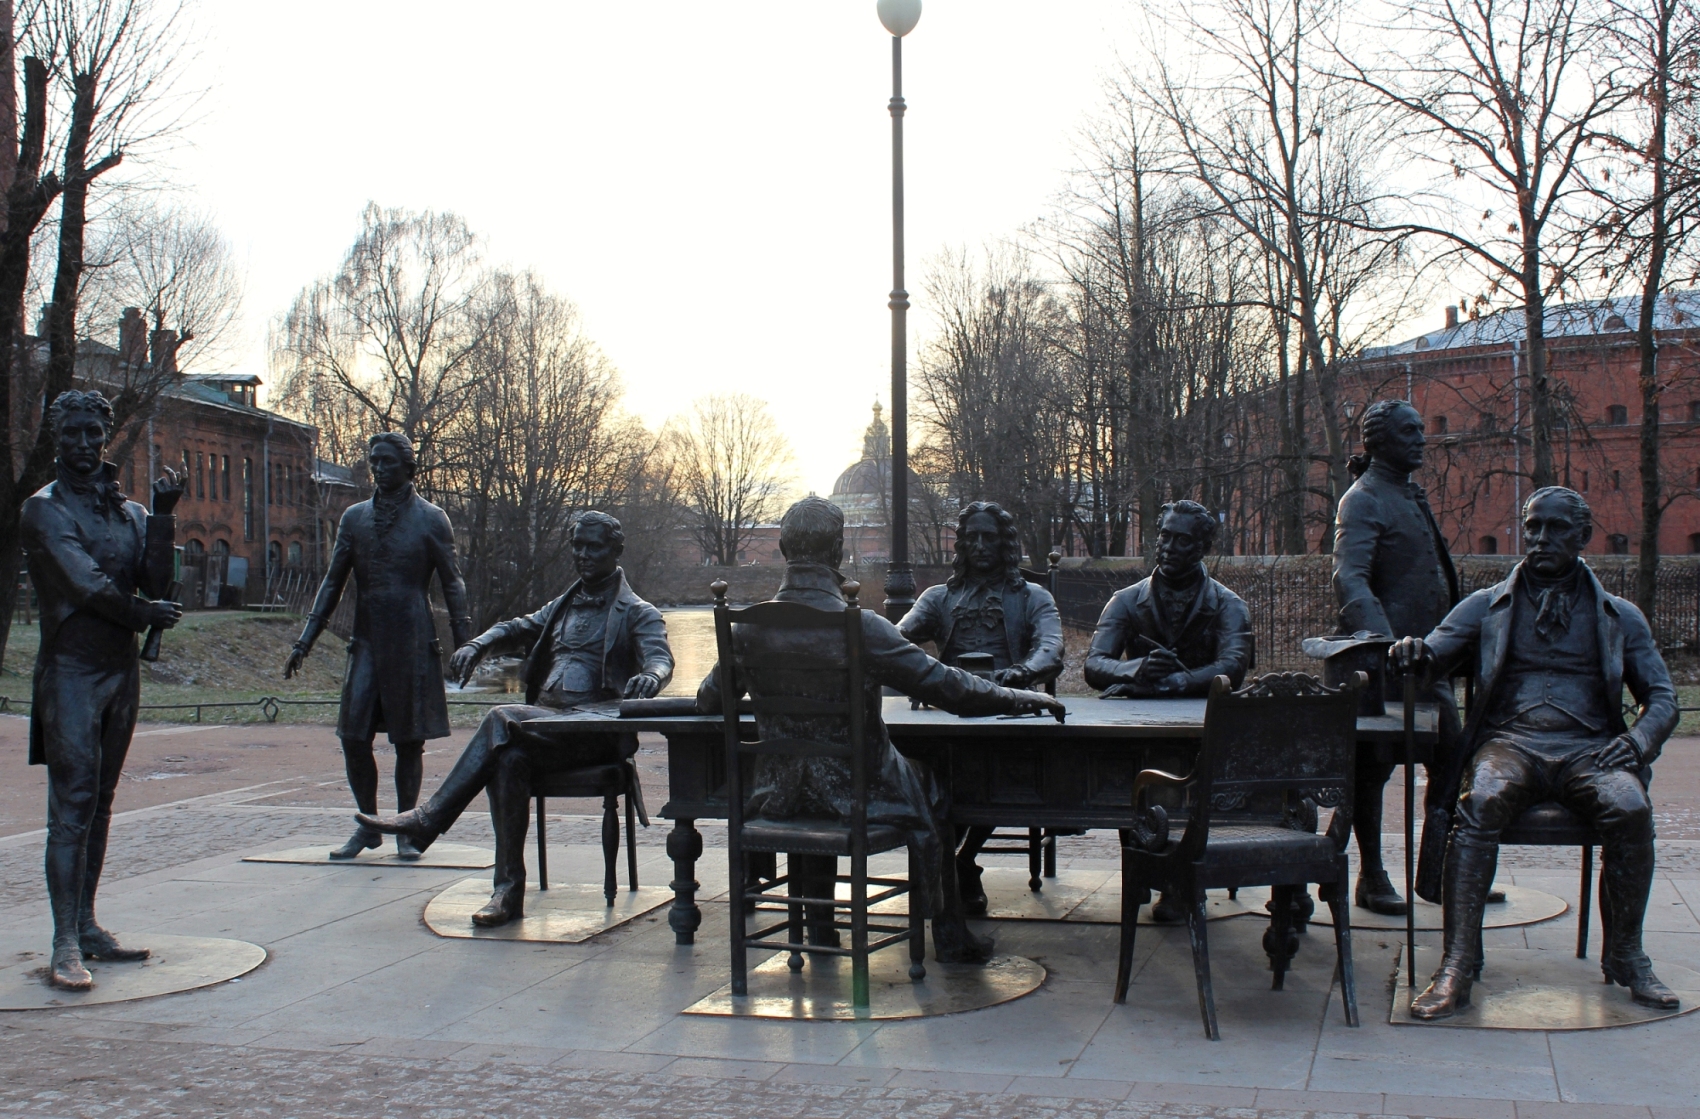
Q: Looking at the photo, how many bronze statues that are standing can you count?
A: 3